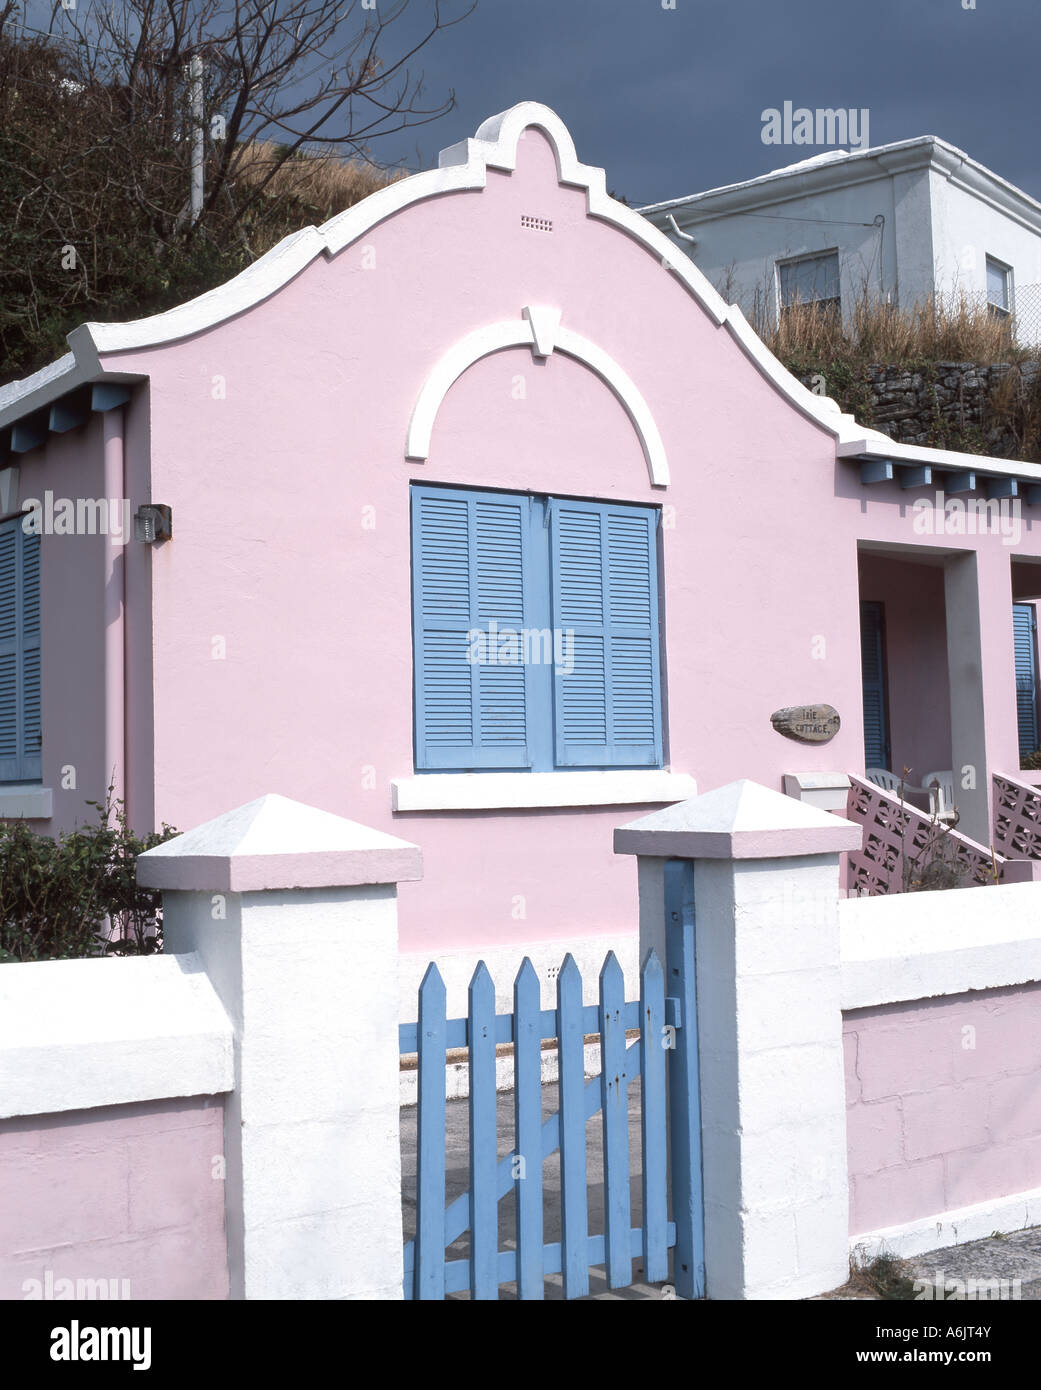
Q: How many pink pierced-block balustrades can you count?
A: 2